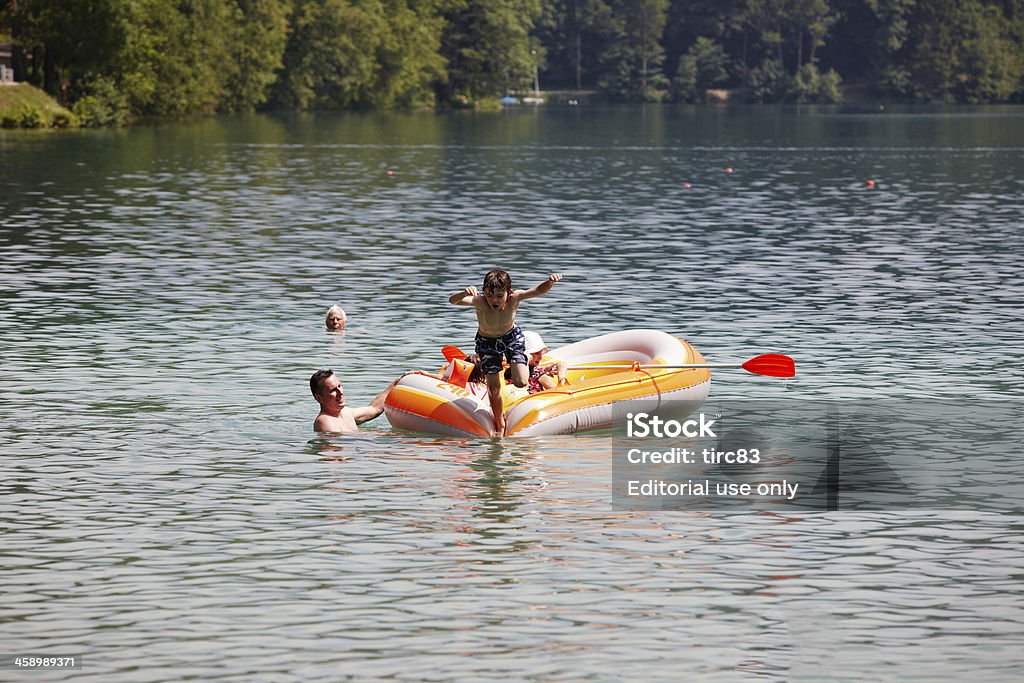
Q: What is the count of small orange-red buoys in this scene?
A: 4